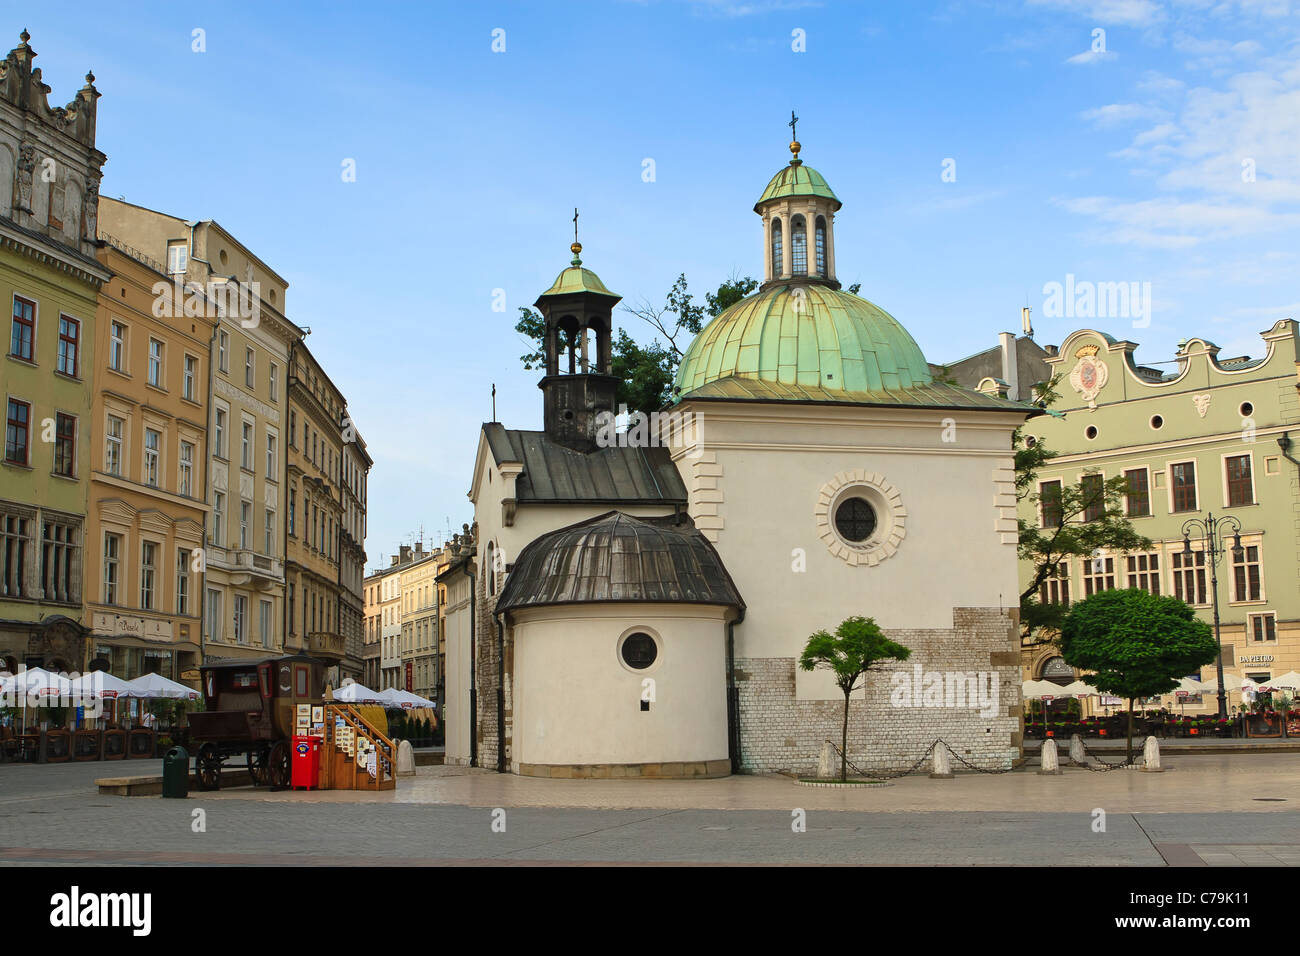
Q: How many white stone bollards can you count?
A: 6